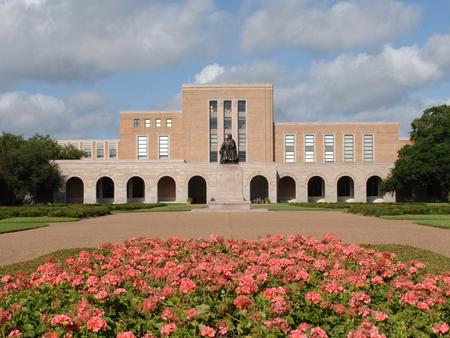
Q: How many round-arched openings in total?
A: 10